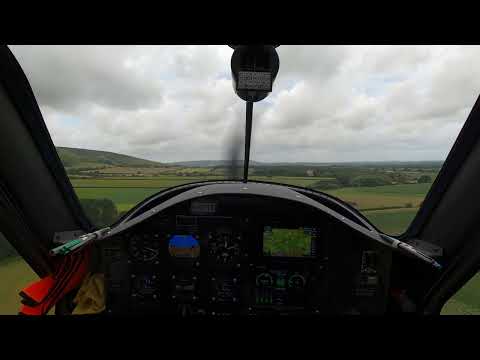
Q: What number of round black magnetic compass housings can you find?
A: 1